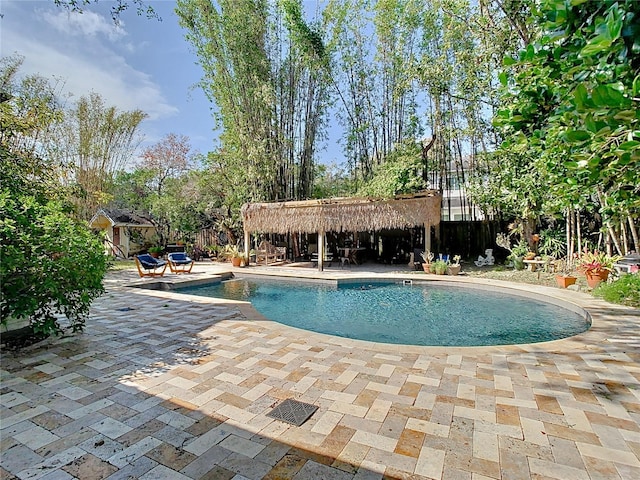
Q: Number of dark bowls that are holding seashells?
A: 0